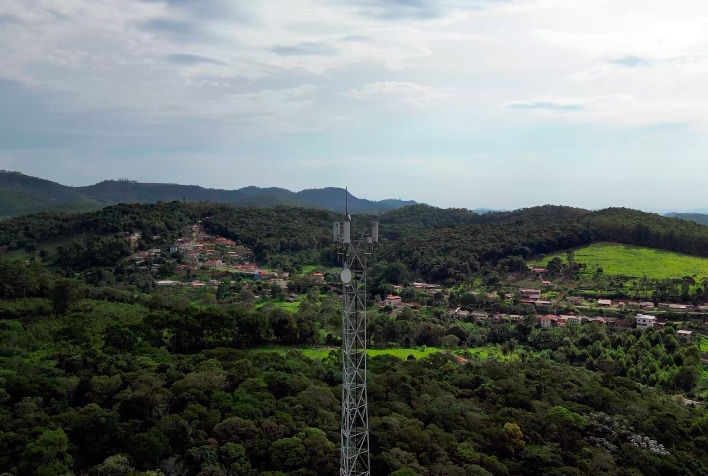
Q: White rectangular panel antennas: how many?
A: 3